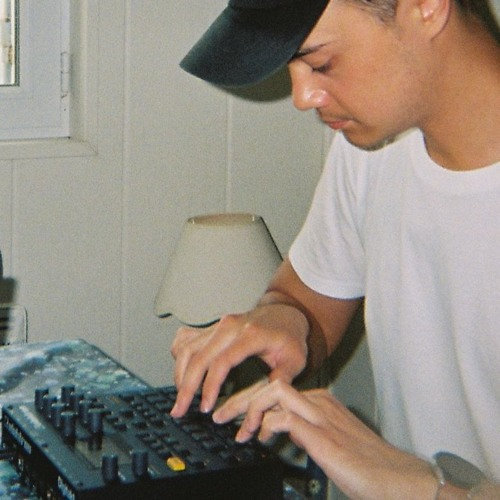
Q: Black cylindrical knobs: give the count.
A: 10